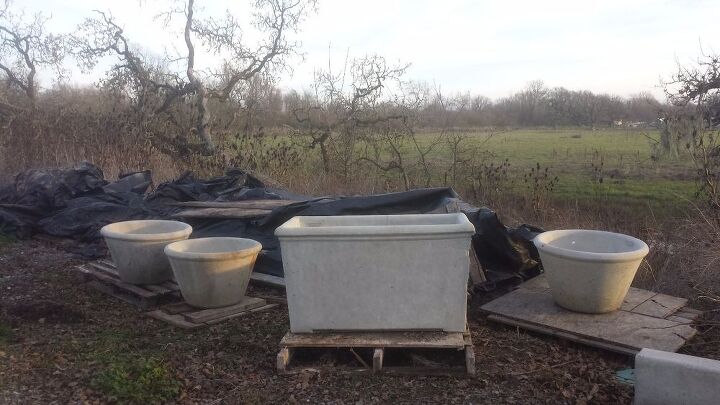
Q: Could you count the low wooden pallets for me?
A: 4